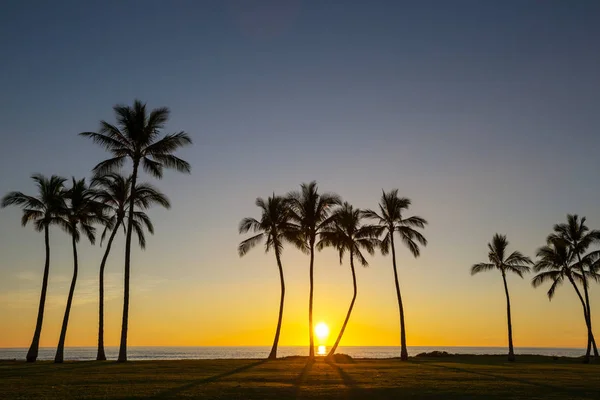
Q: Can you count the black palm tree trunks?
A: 11